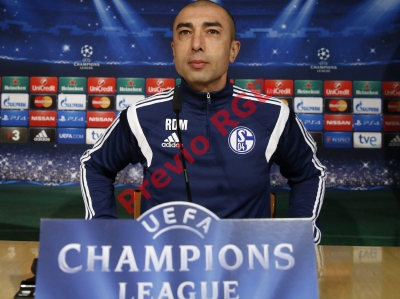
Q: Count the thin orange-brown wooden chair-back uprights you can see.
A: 2